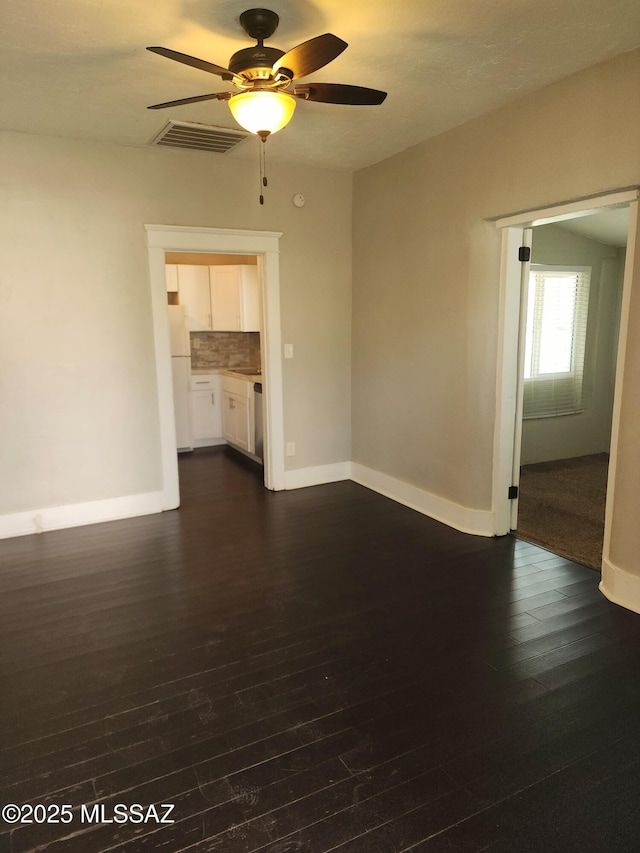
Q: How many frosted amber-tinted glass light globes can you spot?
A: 1